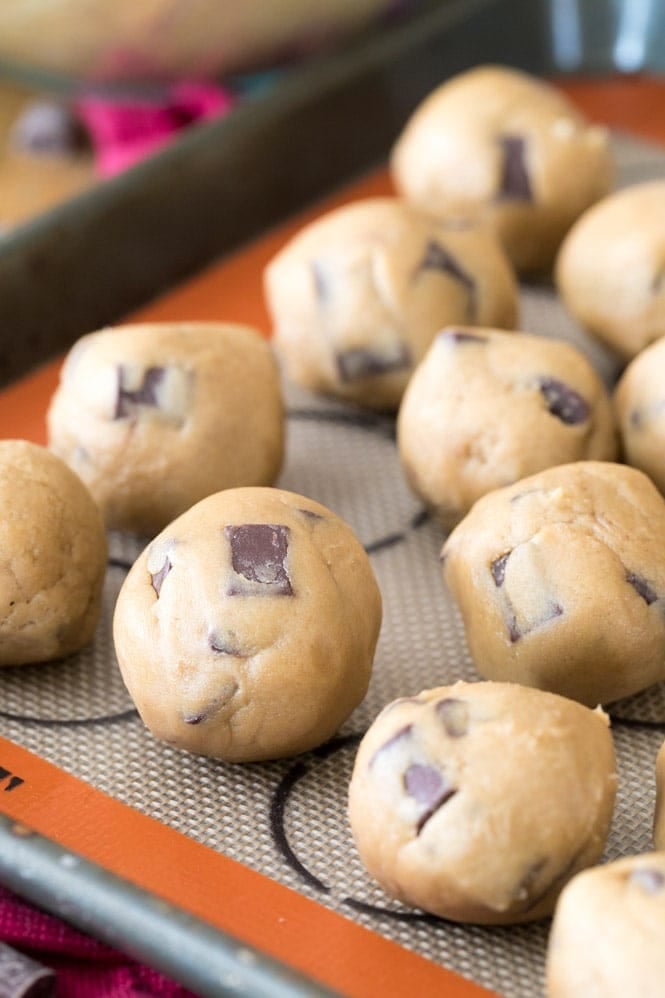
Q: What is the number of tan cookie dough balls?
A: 12